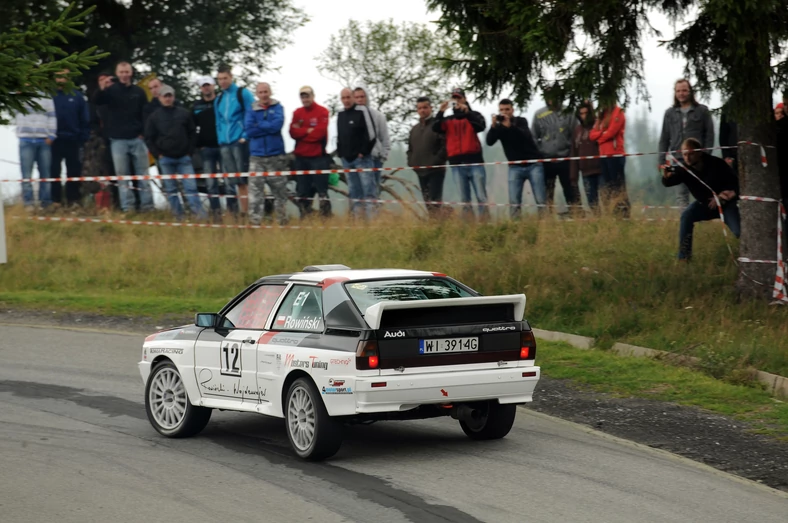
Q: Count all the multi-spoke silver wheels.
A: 2